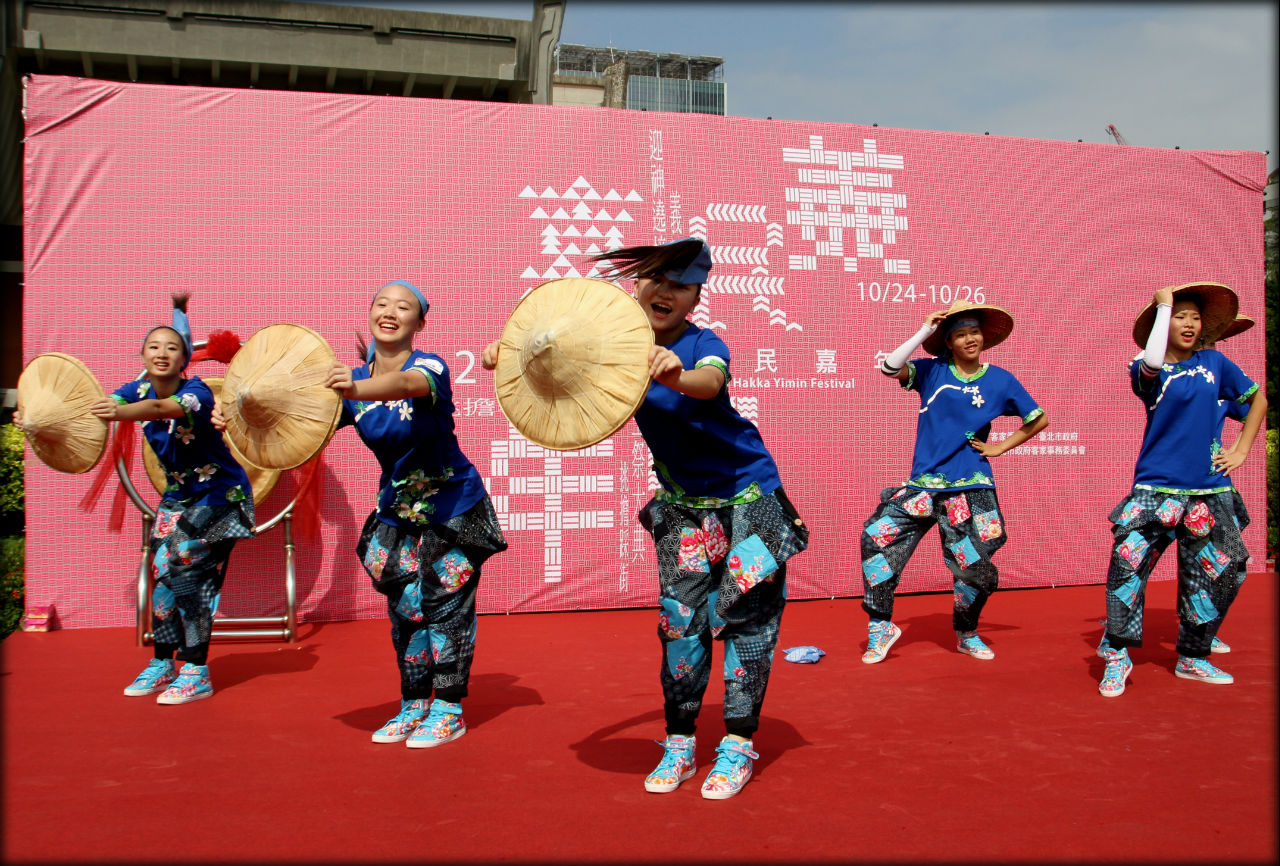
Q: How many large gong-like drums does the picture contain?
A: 1